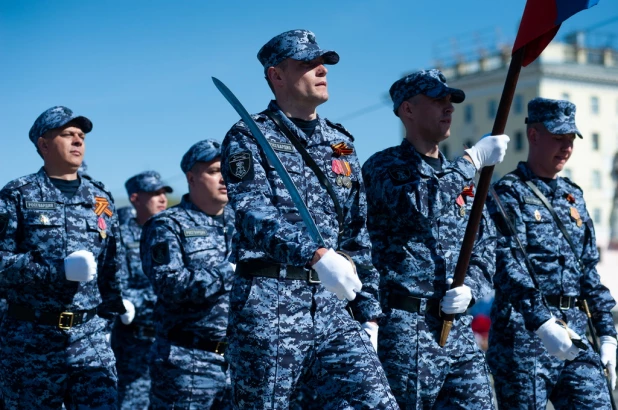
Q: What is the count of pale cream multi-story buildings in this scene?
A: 1